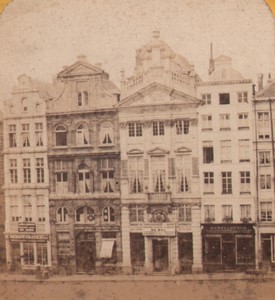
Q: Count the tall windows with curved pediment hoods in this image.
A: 2